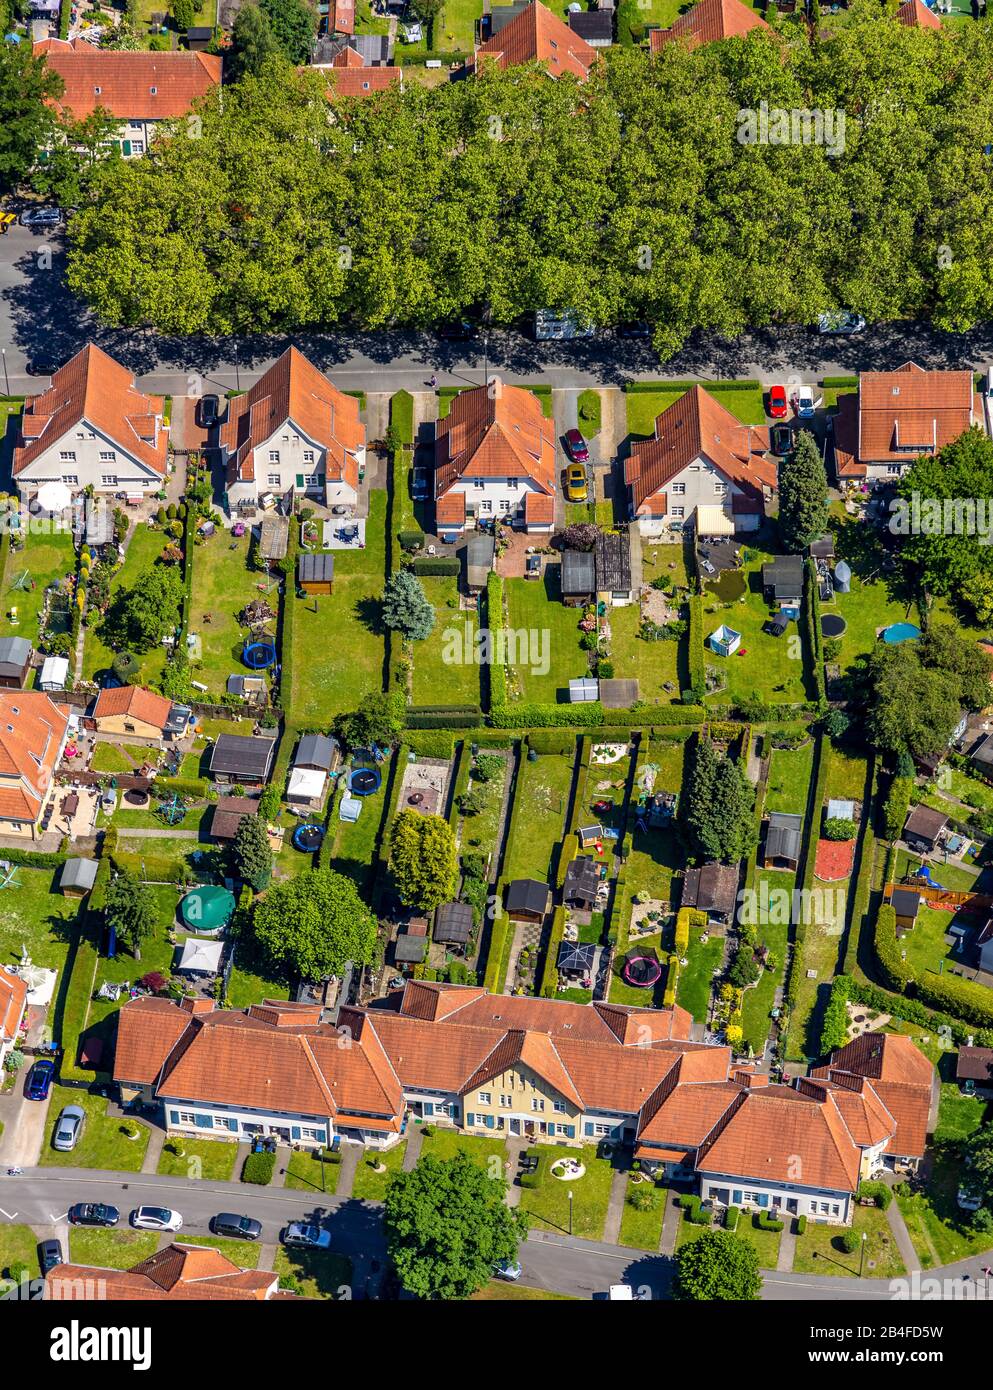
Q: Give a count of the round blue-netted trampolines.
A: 3